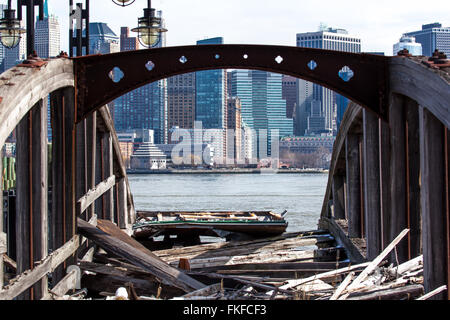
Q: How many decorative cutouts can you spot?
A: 8